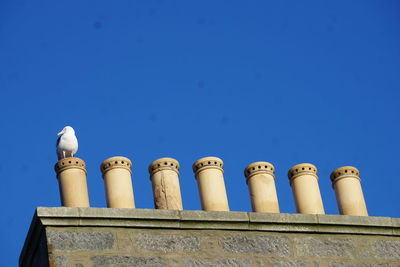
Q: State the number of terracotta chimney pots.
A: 7